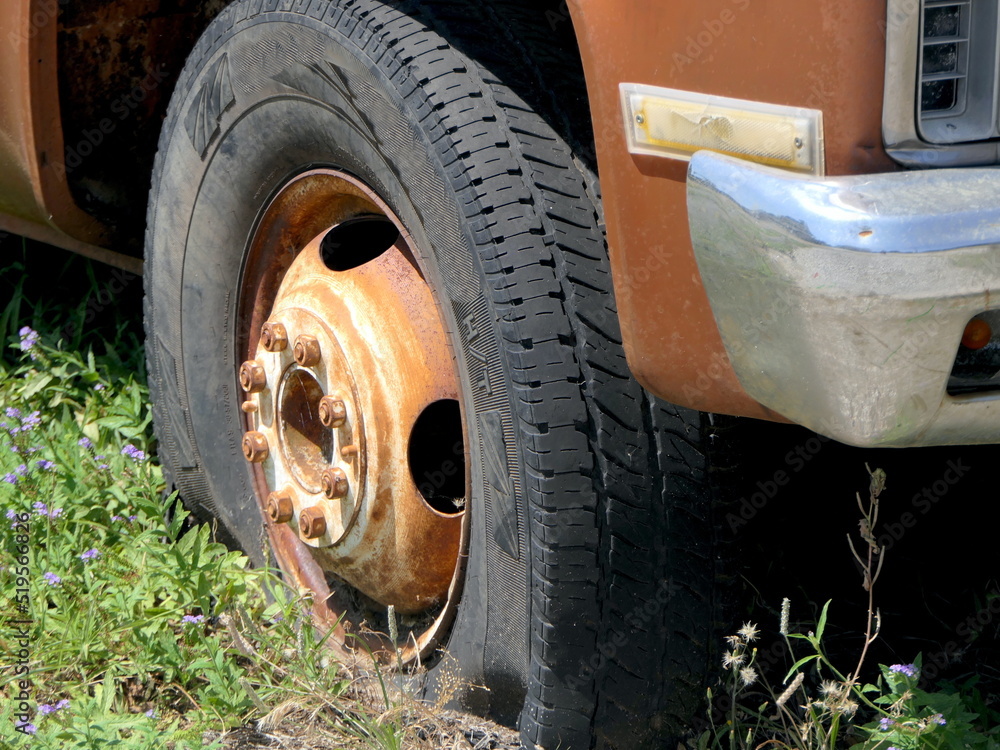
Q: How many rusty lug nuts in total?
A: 8